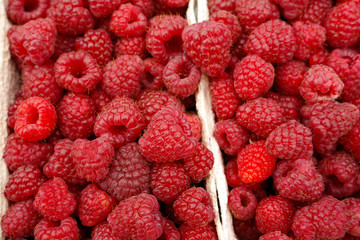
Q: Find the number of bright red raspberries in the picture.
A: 2